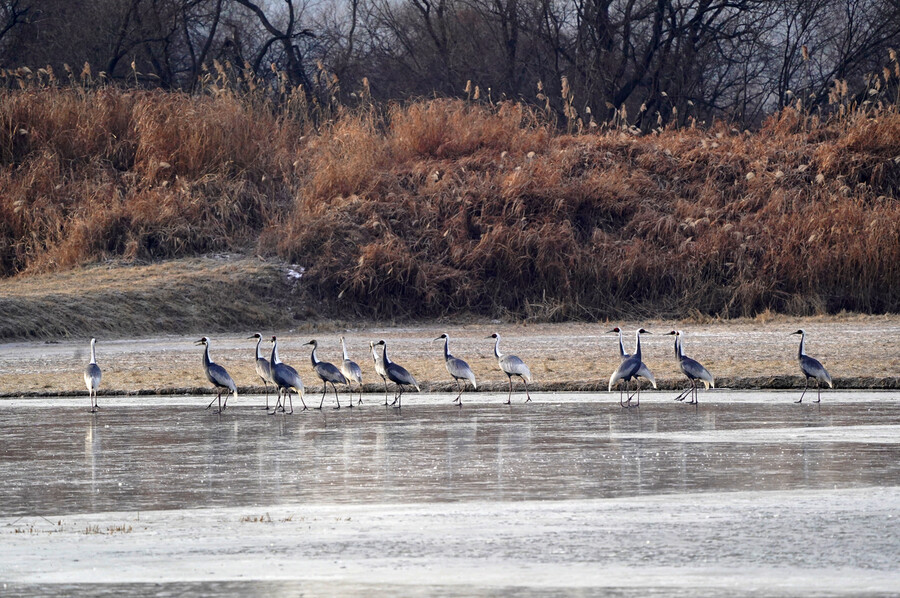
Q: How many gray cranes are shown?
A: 15